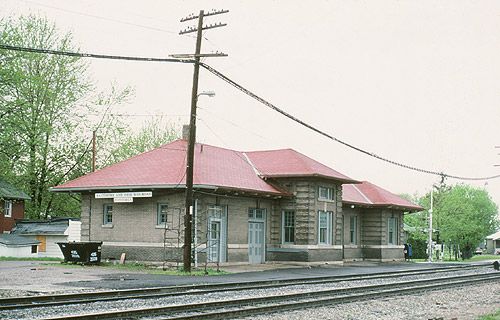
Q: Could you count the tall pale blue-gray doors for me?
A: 2